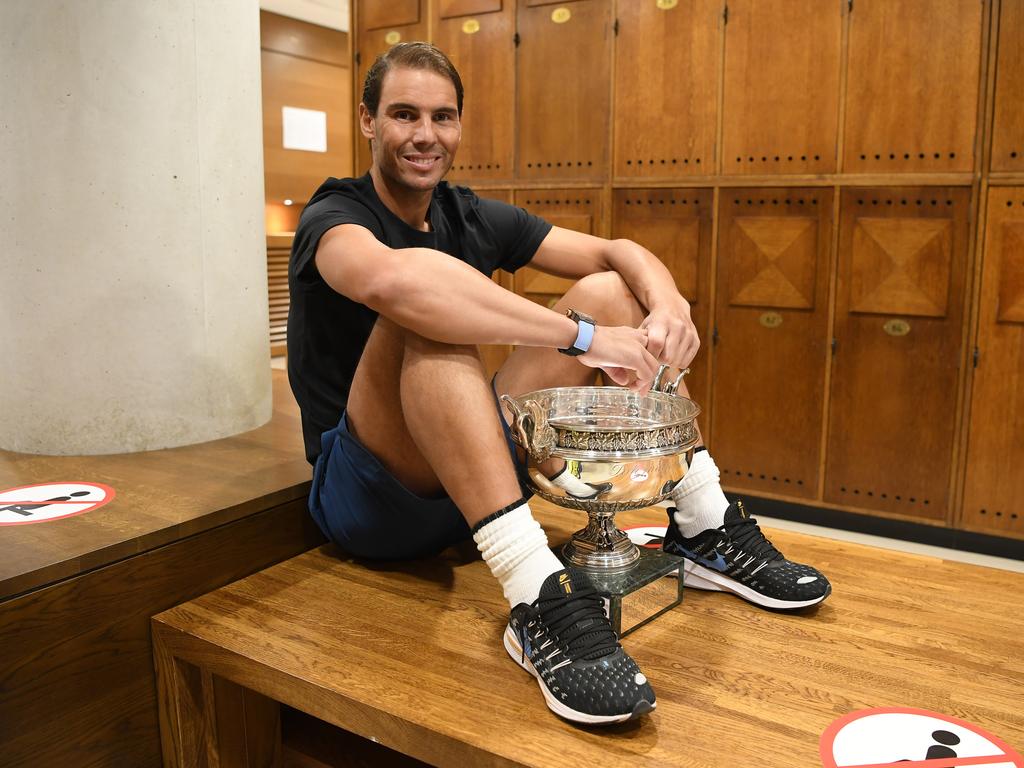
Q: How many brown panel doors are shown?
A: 13